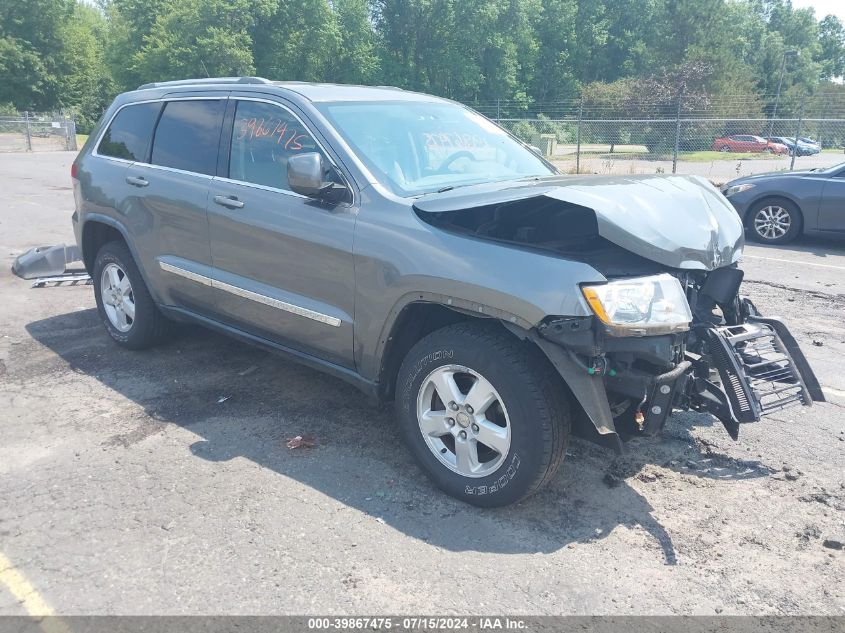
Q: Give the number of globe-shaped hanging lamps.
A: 0